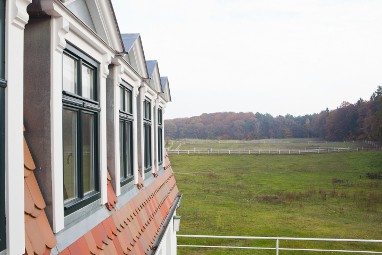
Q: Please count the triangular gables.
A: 4